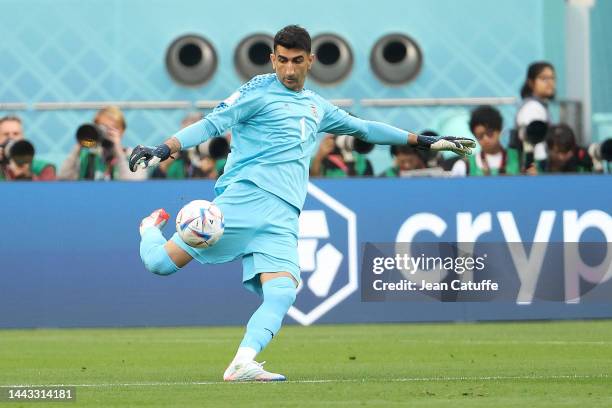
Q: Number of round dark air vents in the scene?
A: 4